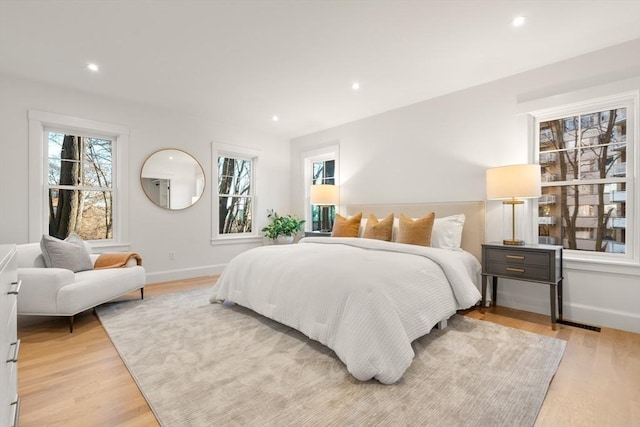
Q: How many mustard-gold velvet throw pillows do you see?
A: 3